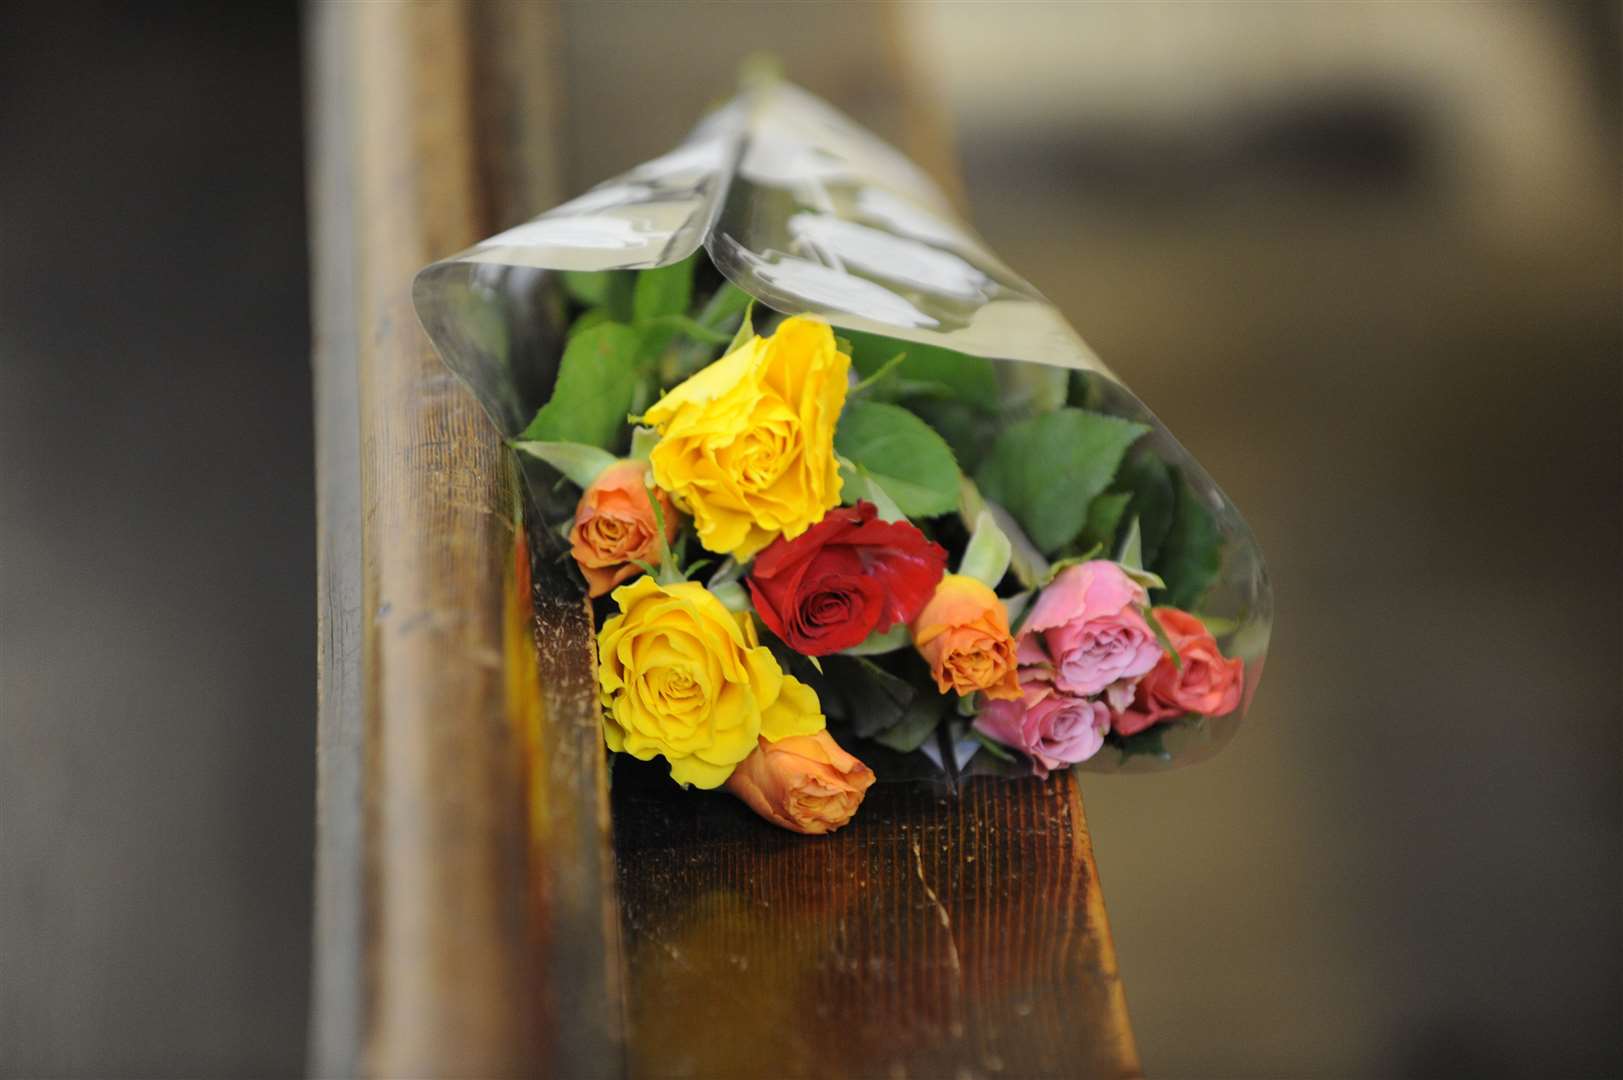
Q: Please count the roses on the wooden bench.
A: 9